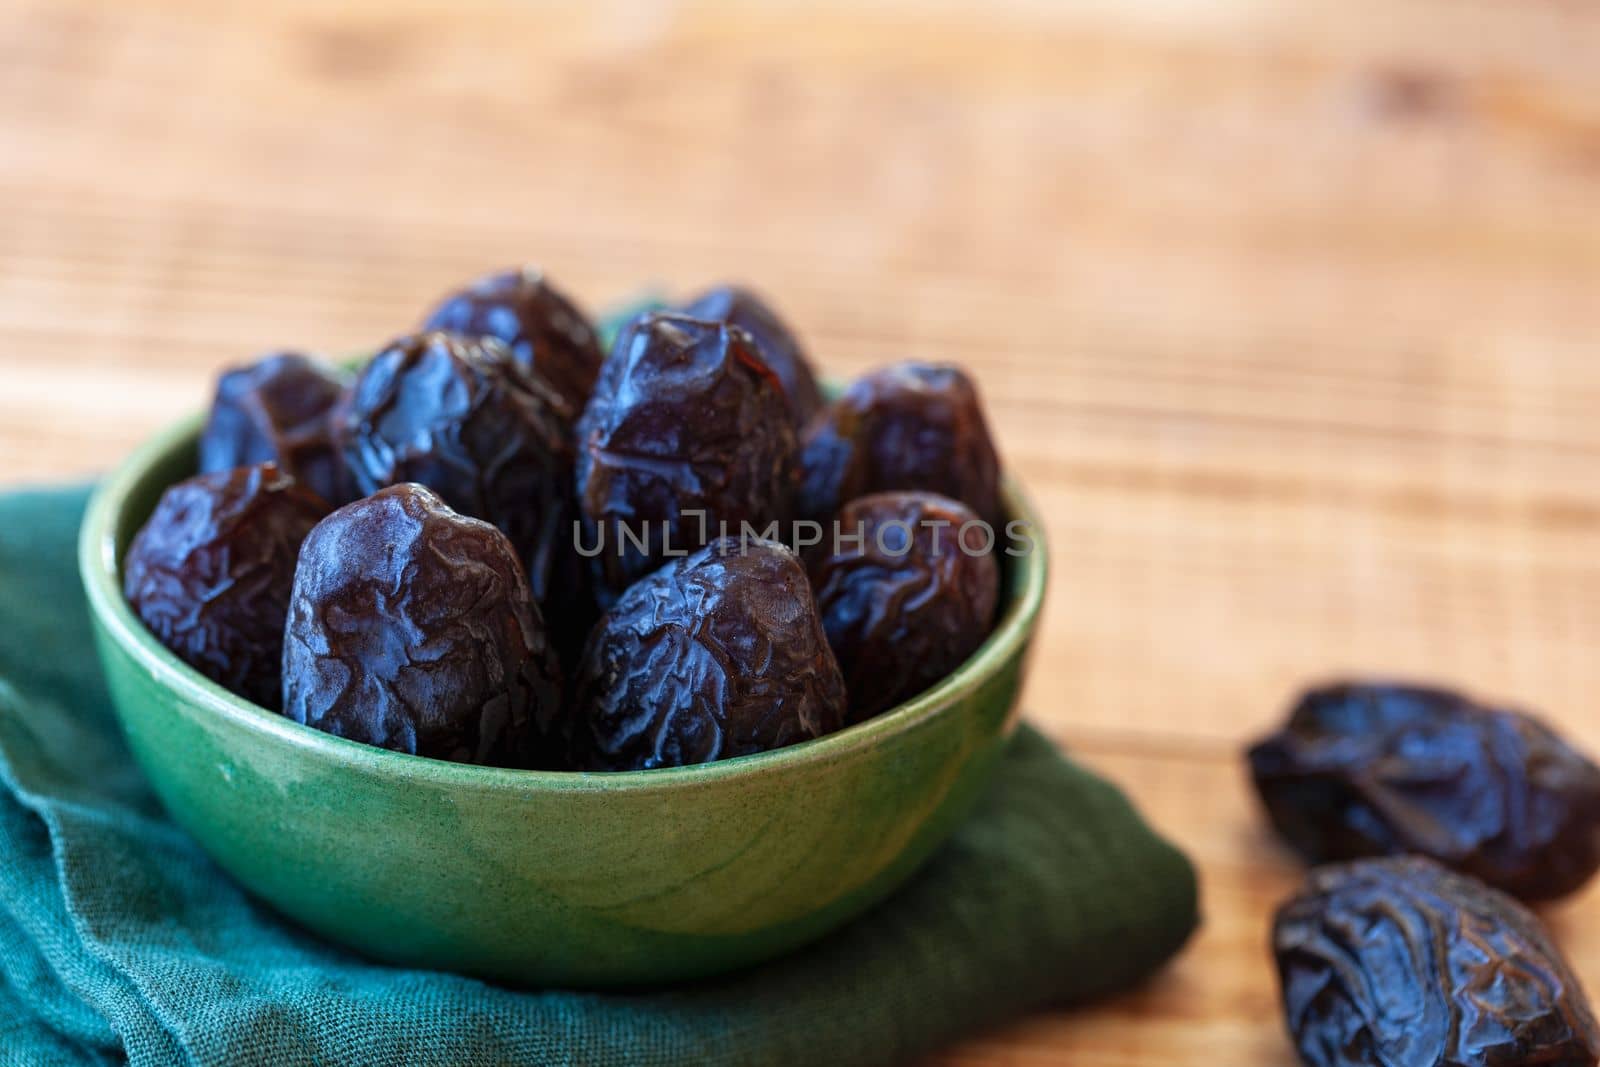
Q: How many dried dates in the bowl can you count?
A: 10